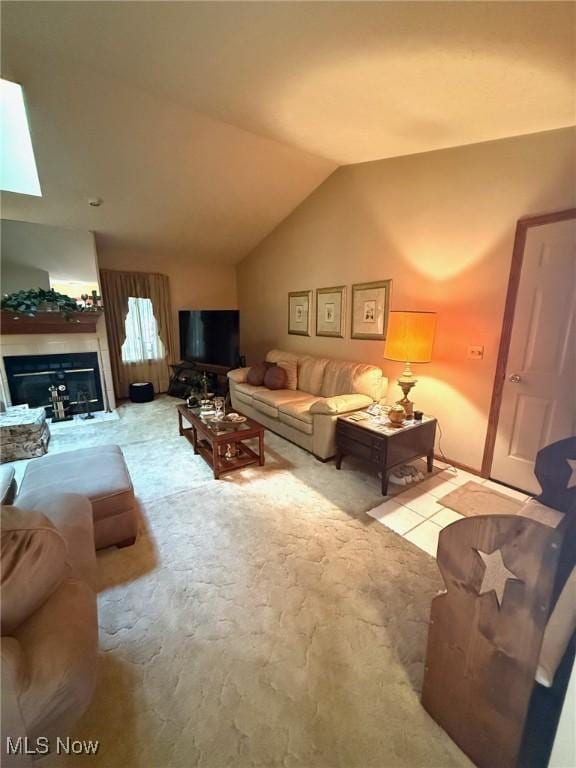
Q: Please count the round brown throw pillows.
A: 2